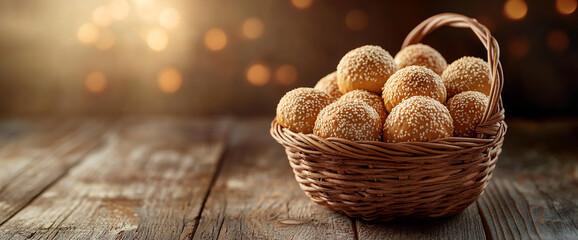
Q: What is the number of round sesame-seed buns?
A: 10